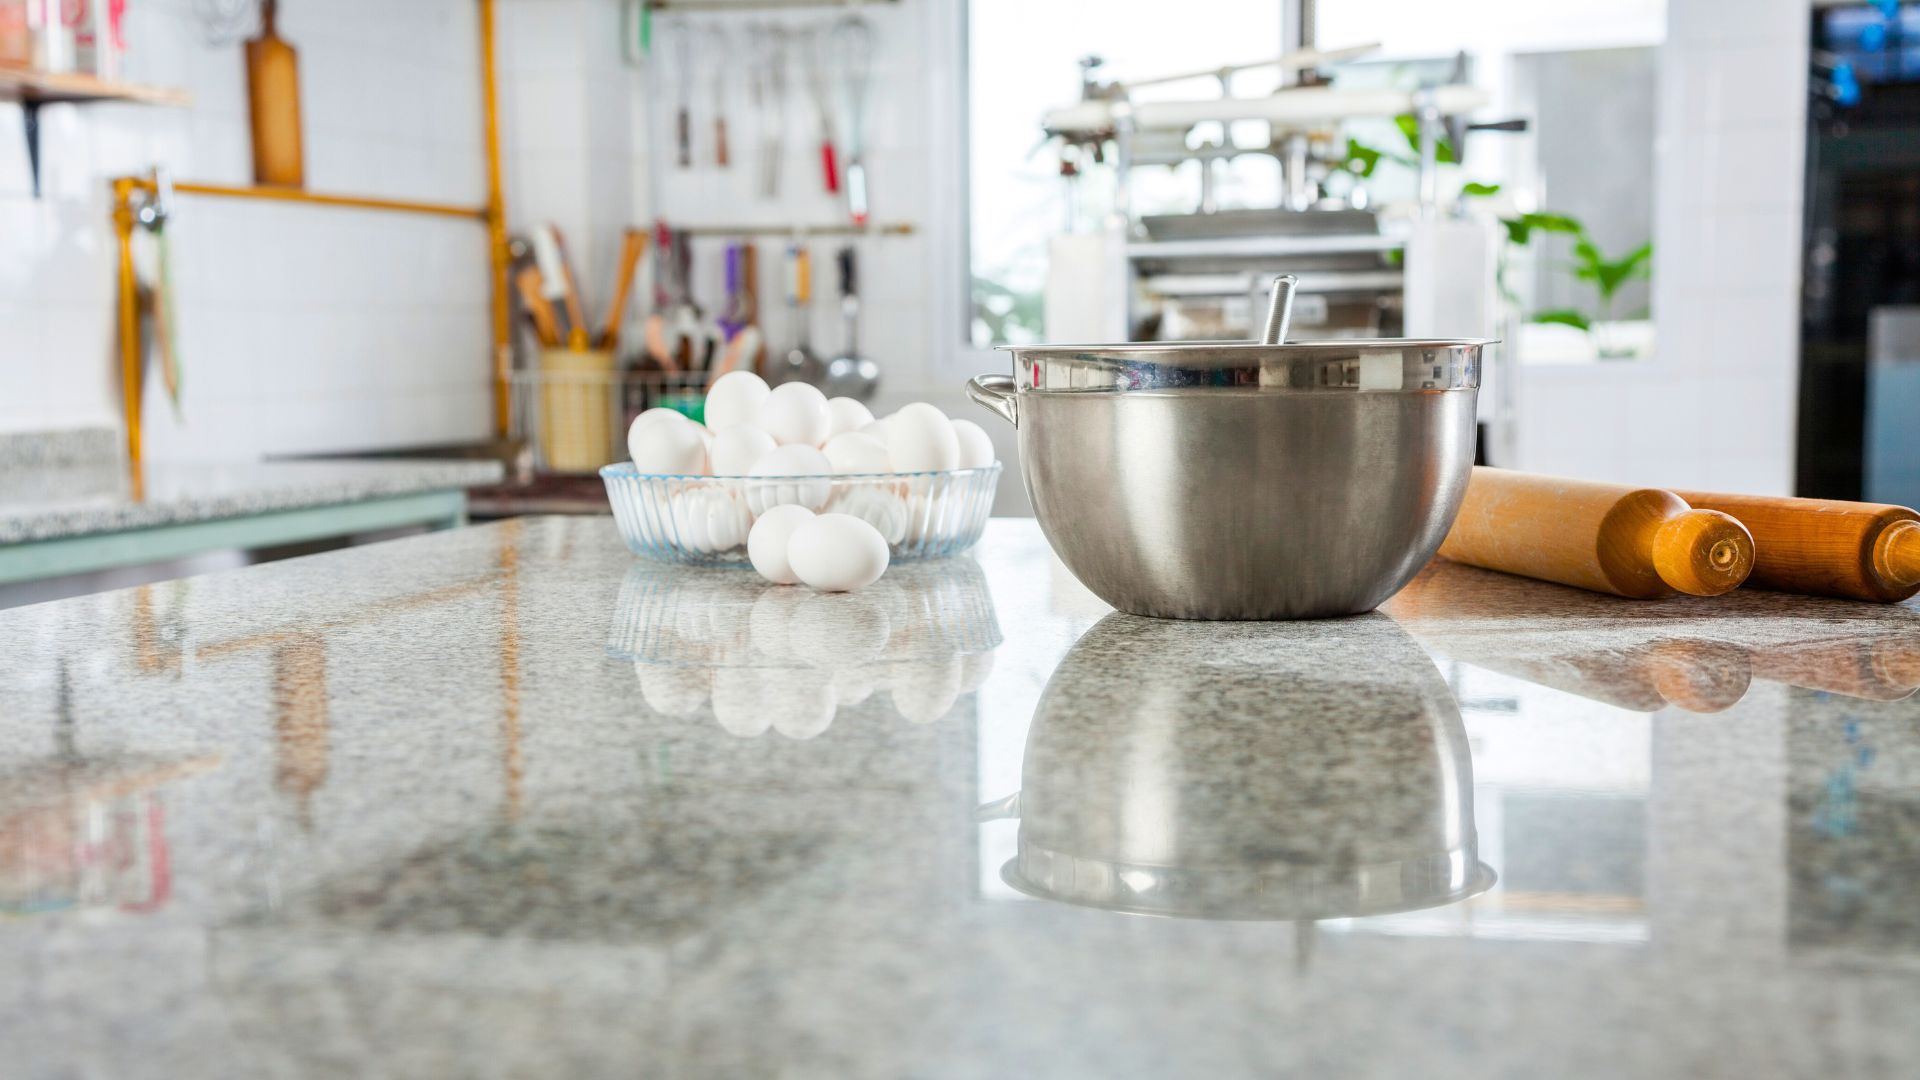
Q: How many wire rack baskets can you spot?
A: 1